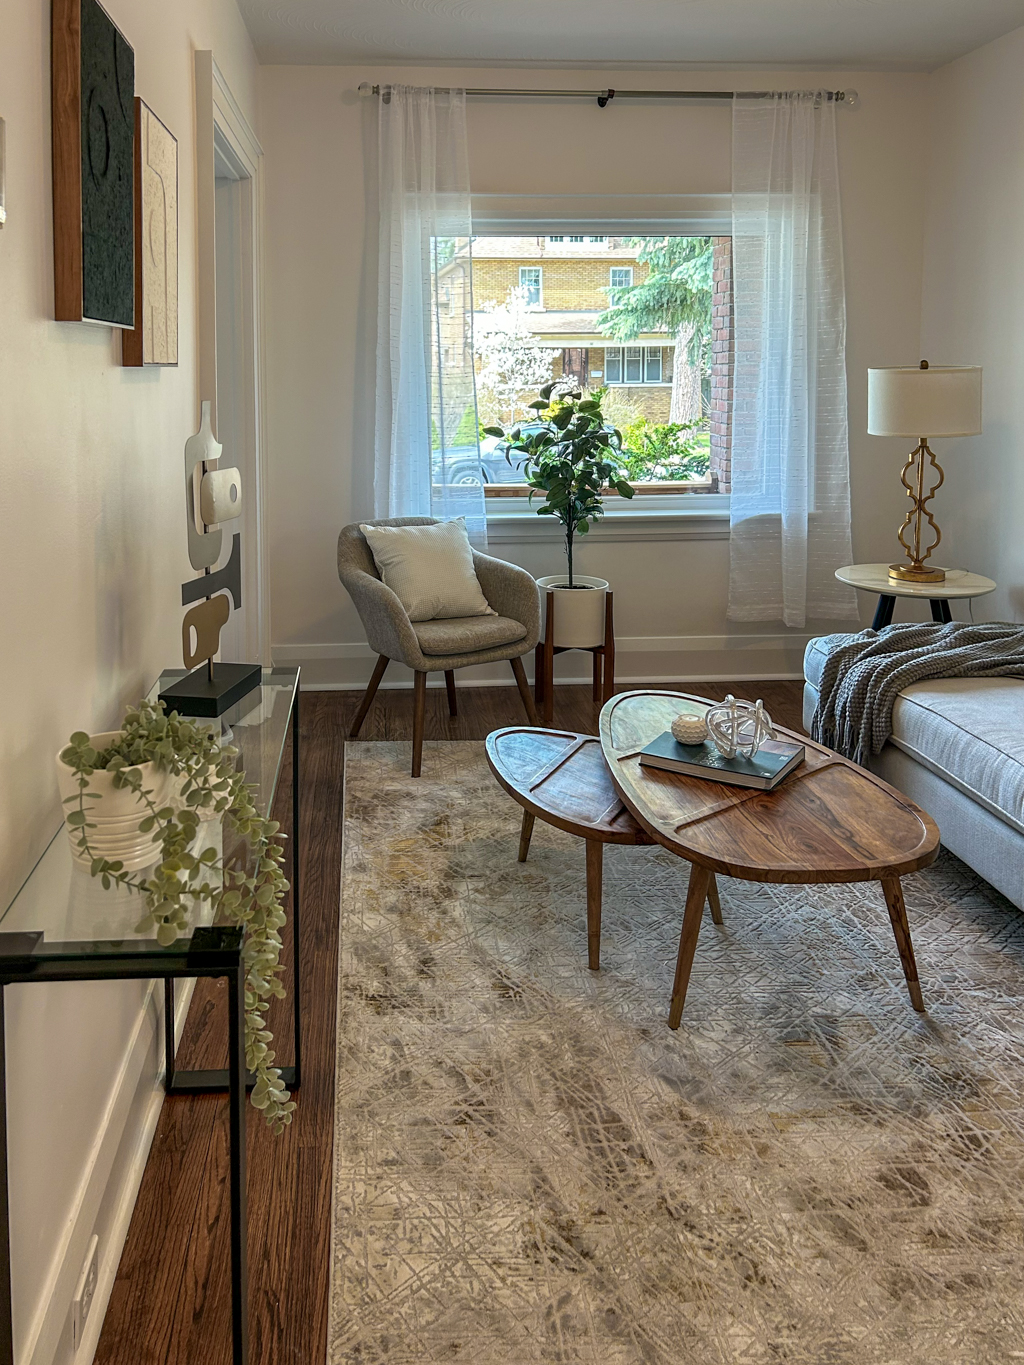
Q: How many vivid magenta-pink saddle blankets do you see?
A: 0